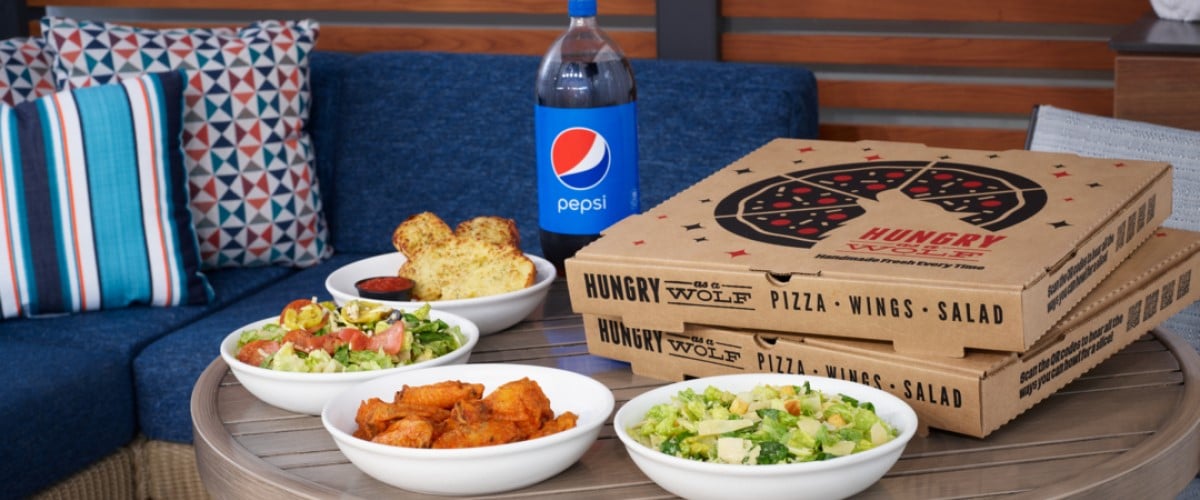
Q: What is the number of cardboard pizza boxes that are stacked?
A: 2